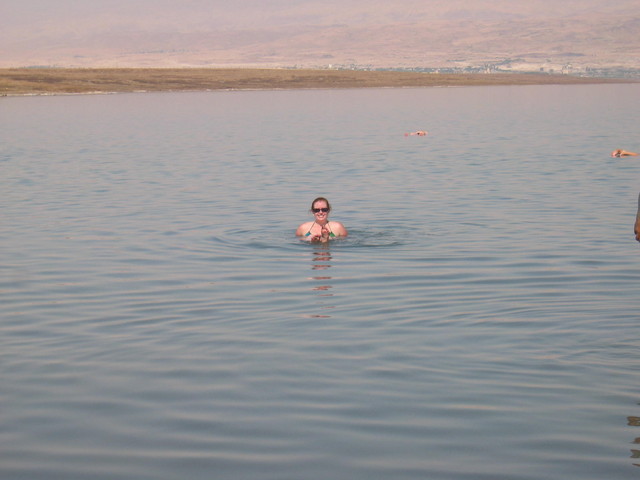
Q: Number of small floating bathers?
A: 2